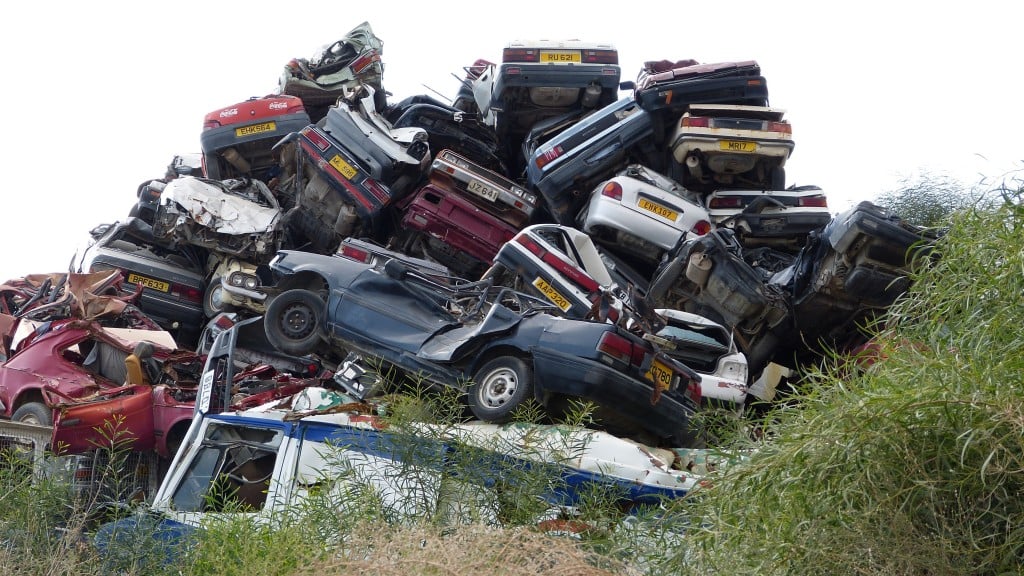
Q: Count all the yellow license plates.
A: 8